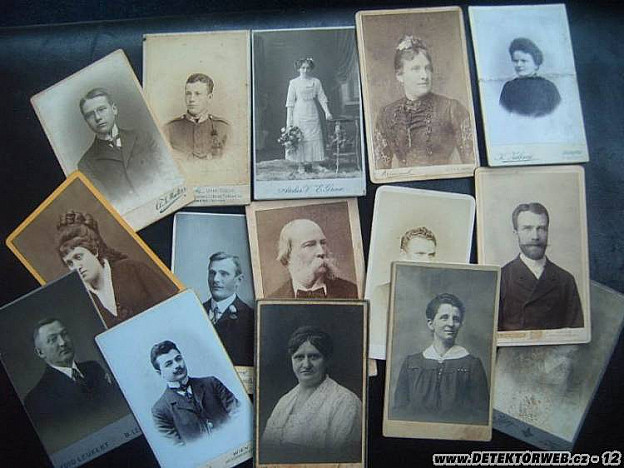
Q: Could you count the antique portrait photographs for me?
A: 15